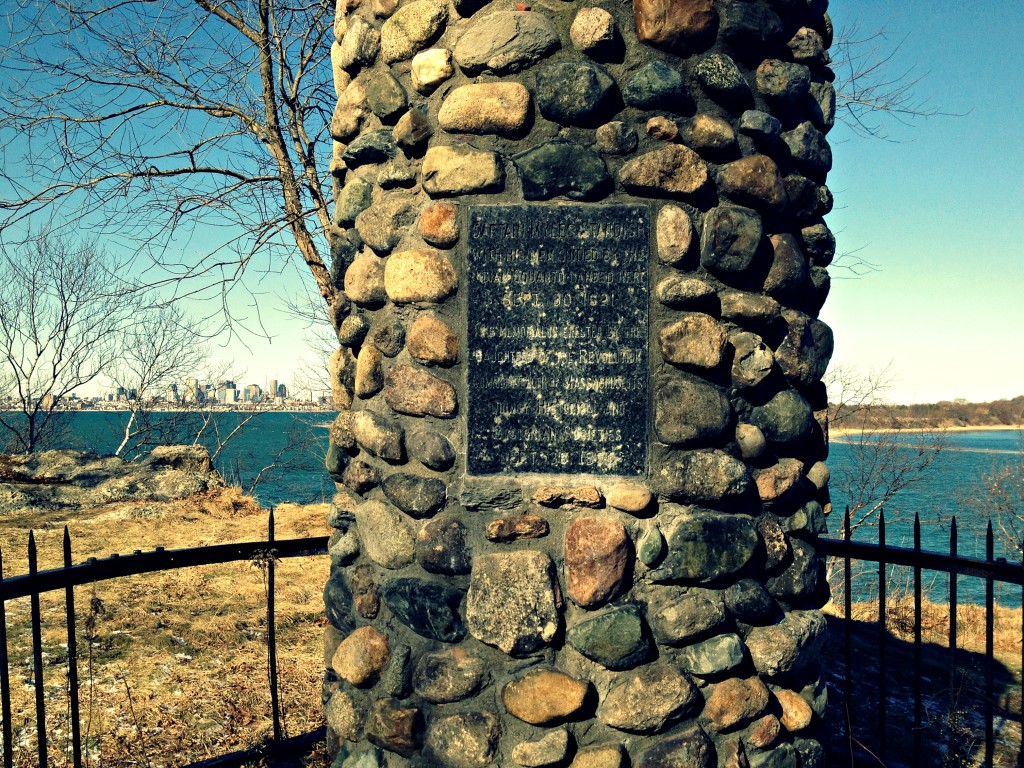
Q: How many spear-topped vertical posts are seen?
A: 9